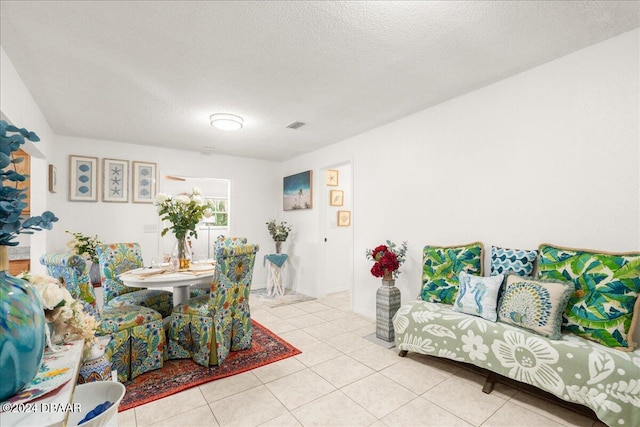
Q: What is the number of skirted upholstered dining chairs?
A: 4